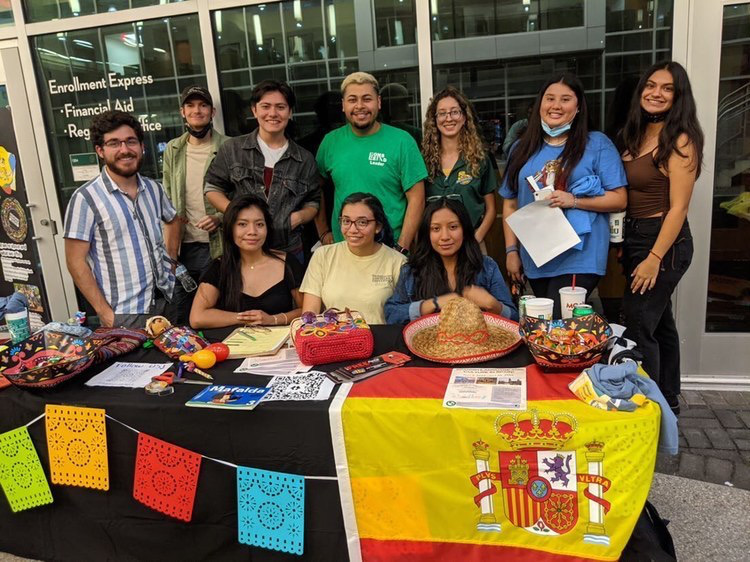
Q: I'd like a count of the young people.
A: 10